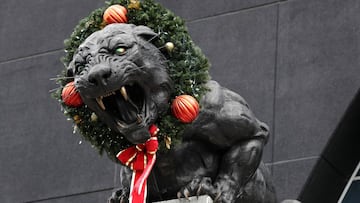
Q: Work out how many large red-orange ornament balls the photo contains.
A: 3